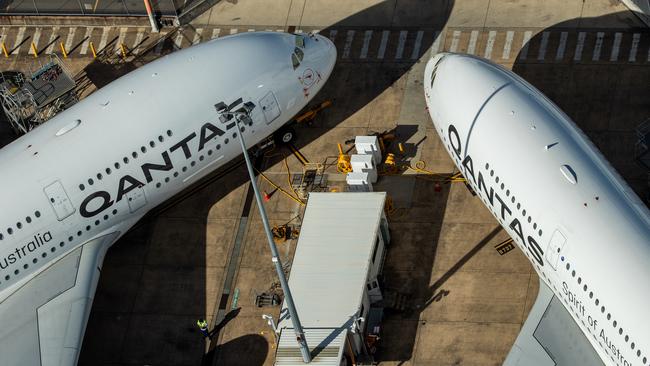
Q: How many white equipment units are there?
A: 3